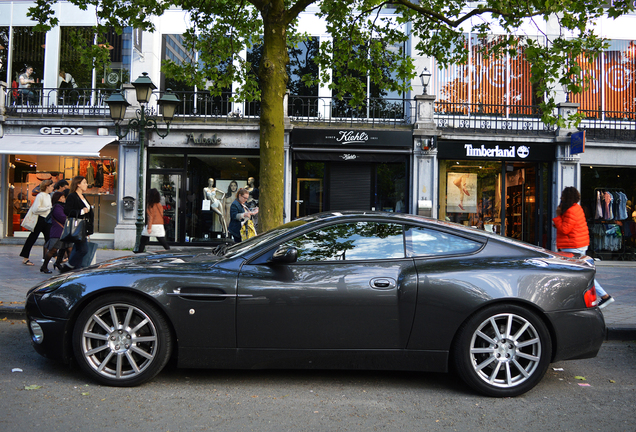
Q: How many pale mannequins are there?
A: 2